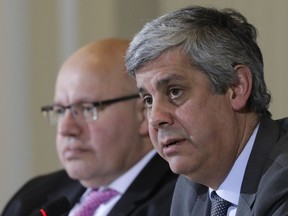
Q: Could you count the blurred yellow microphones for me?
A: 0